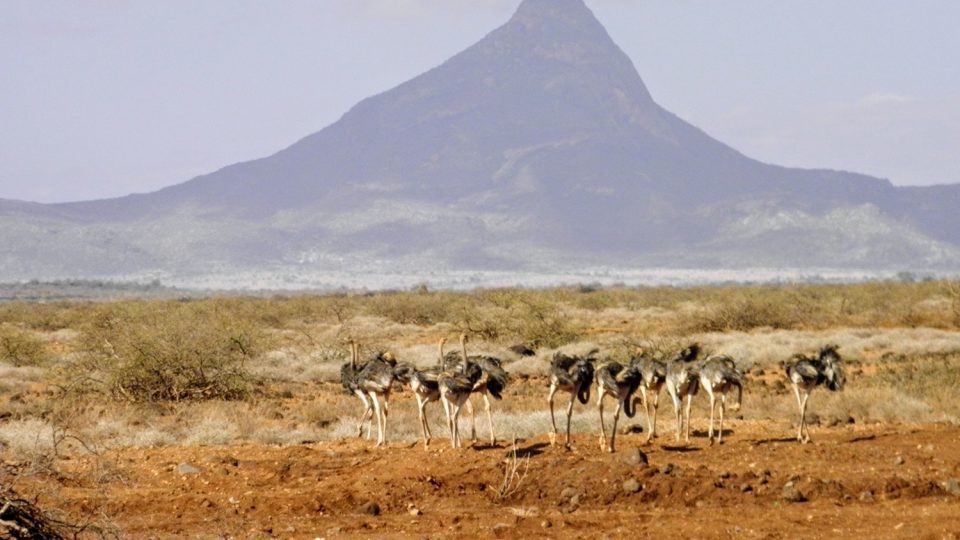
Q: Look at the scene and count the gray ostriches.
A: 11